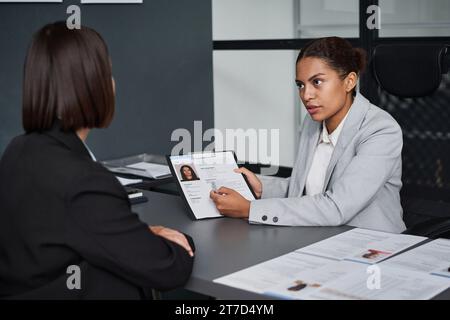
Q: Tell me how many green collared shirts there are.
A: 0